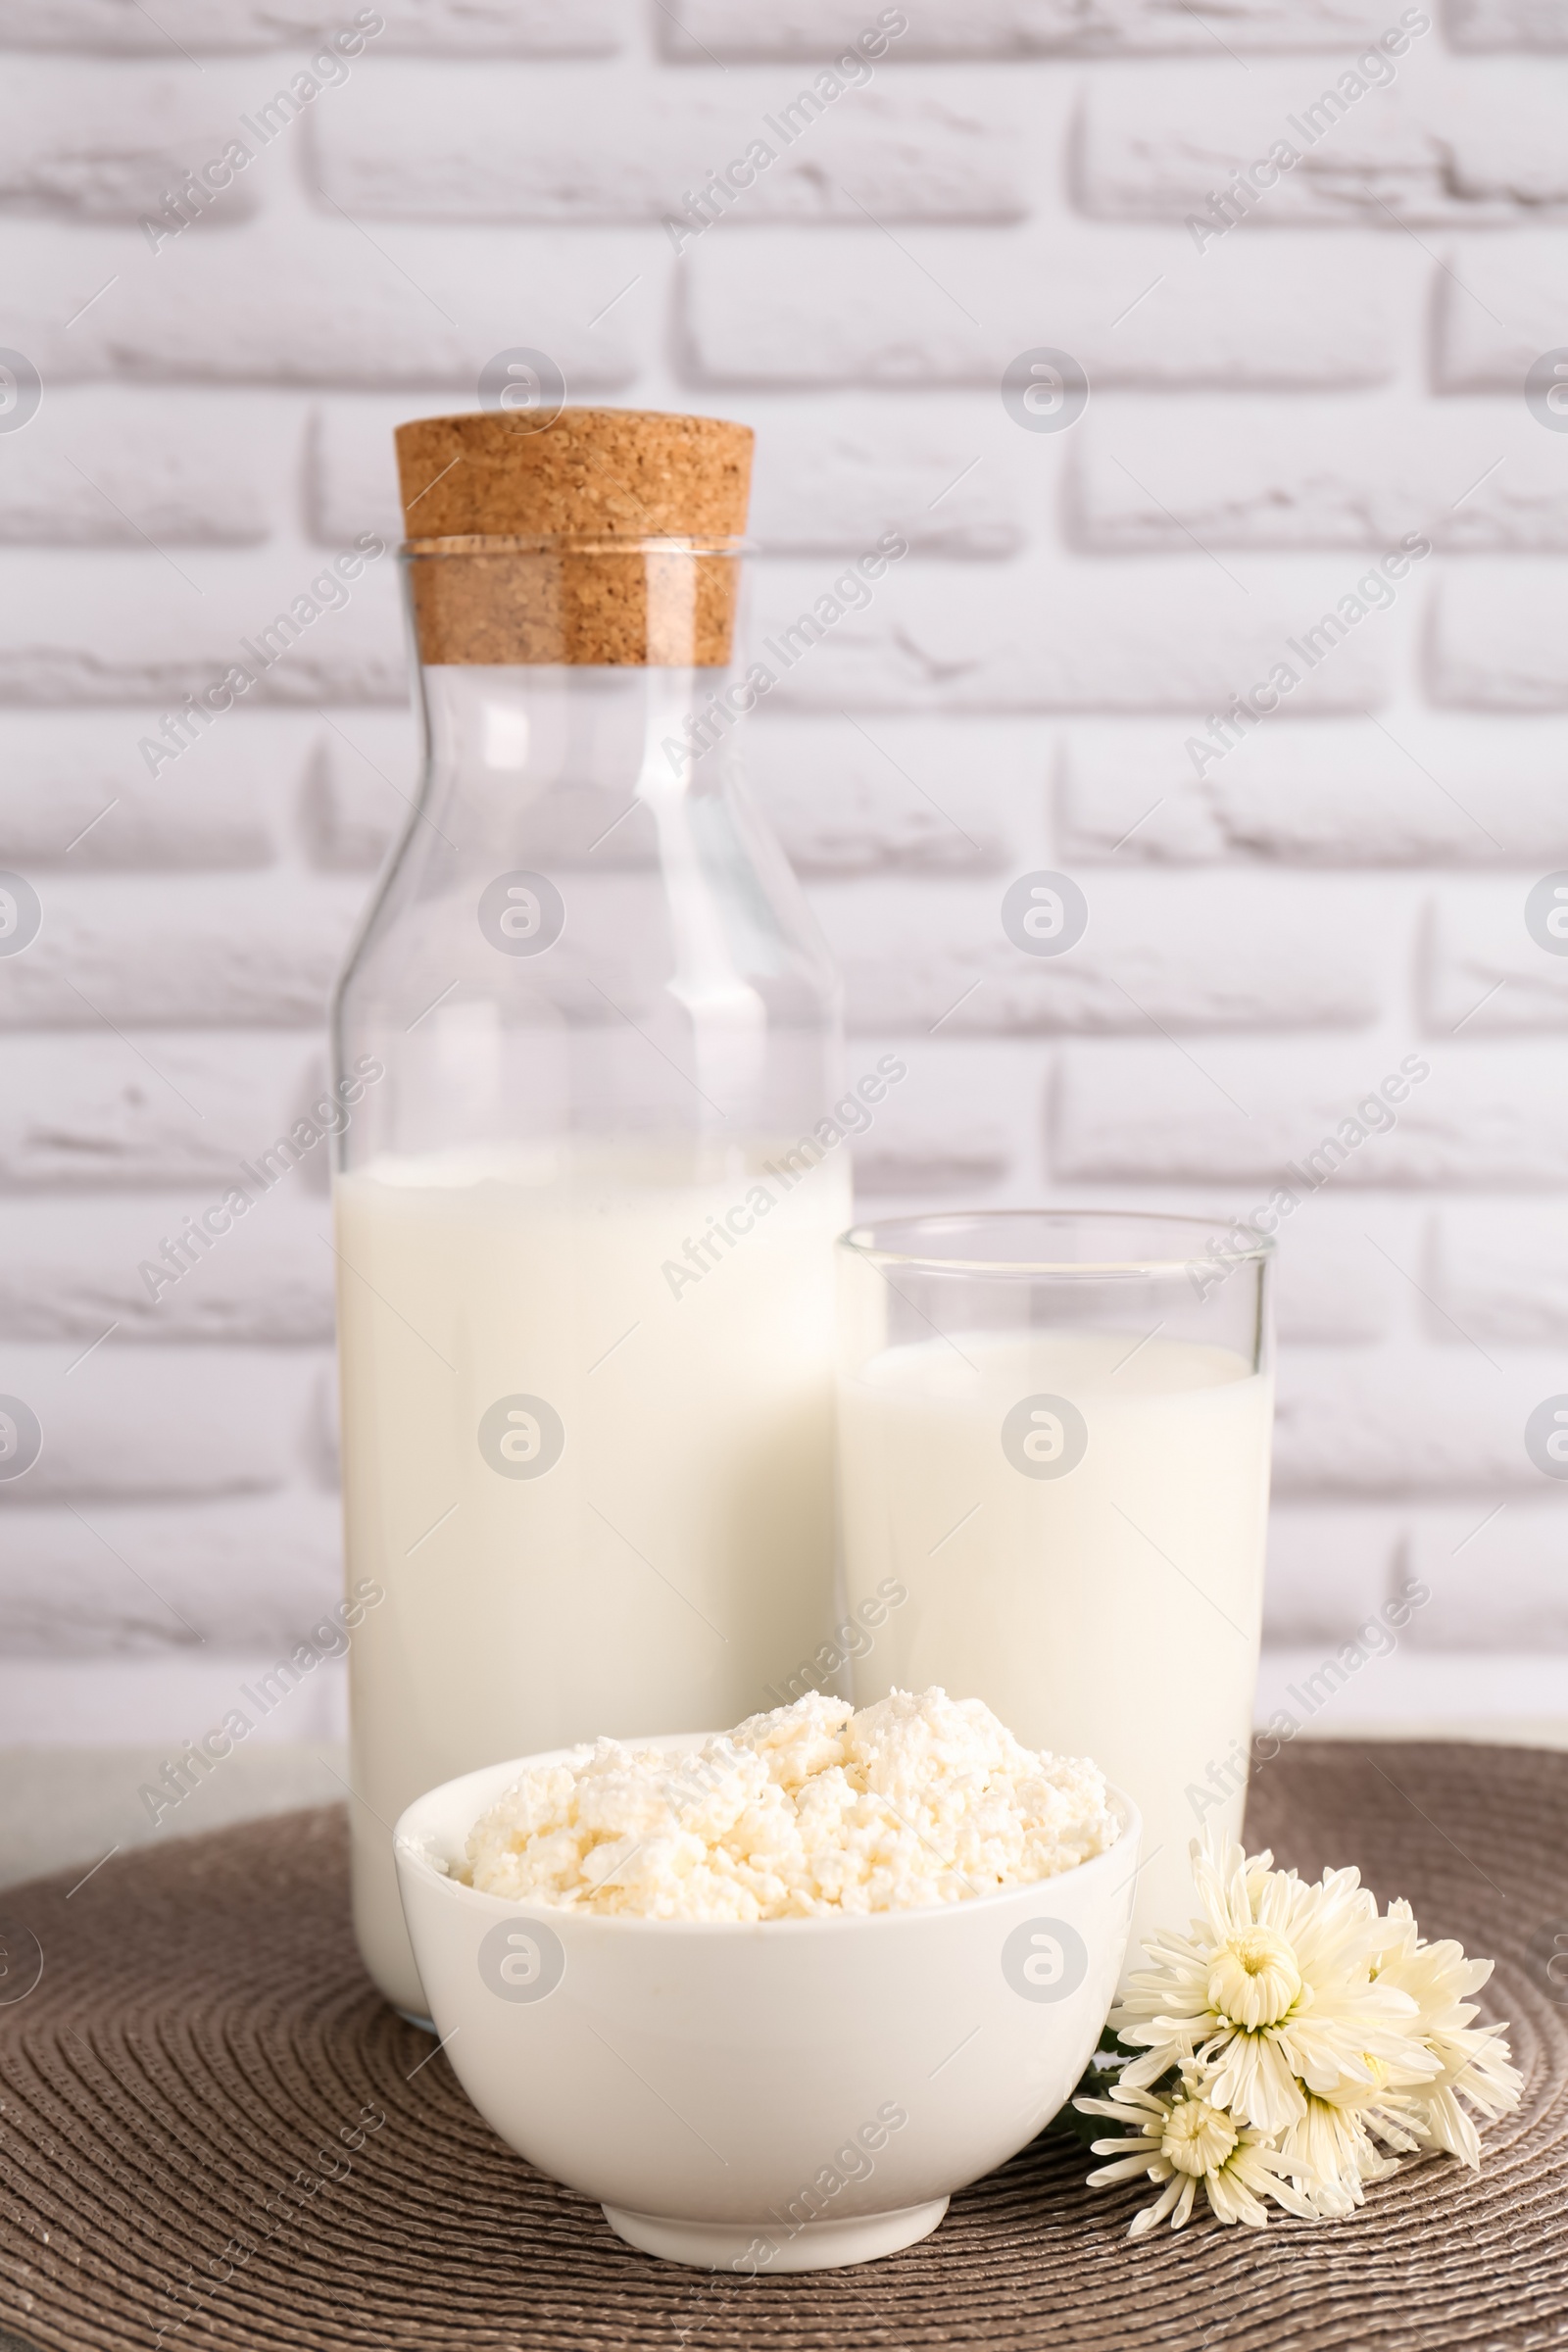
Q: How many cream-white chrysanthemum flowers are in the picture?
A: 4